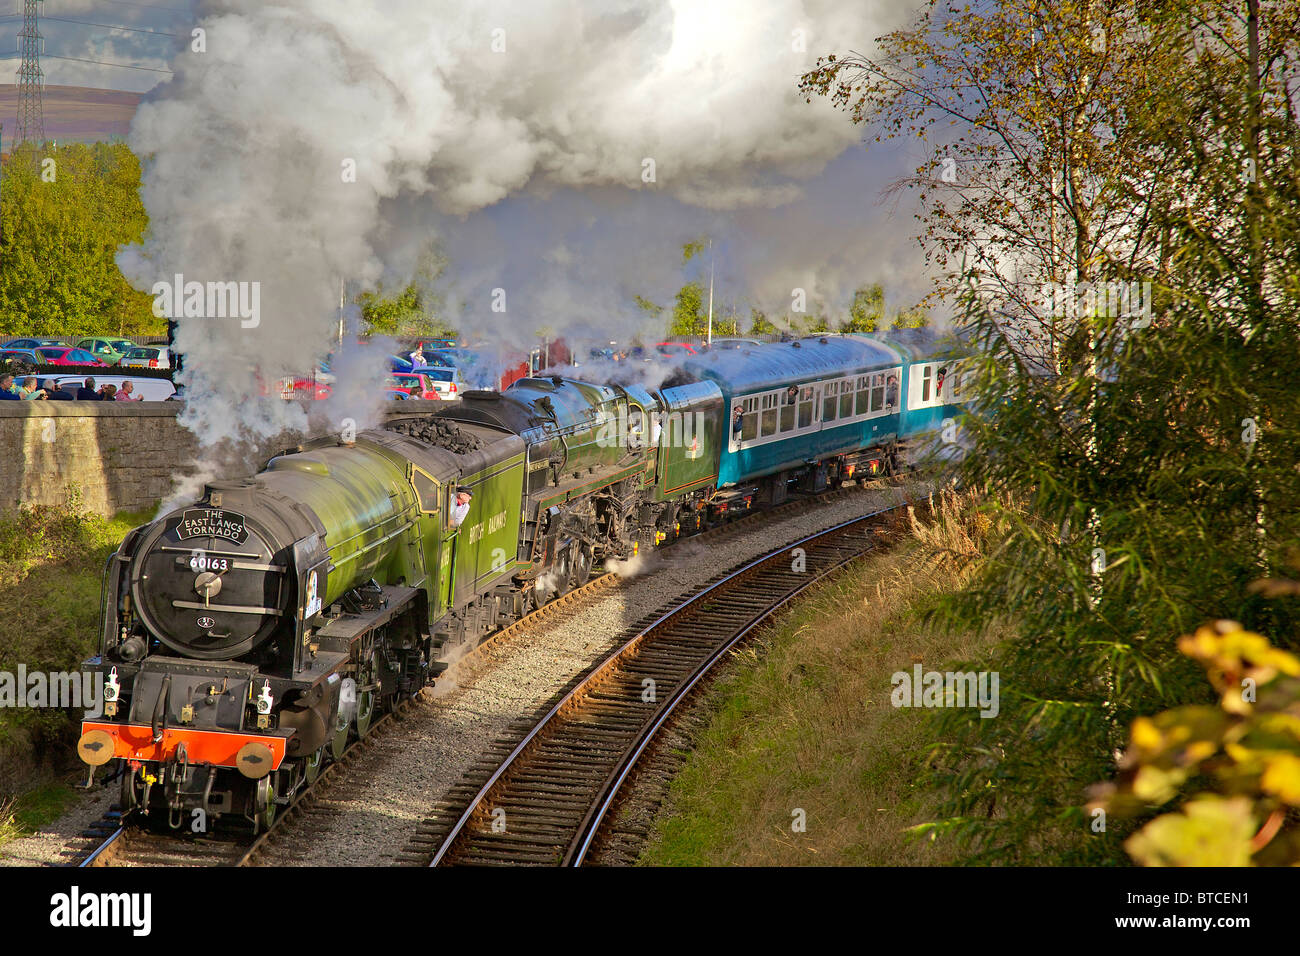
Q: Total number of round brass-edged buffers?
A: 2